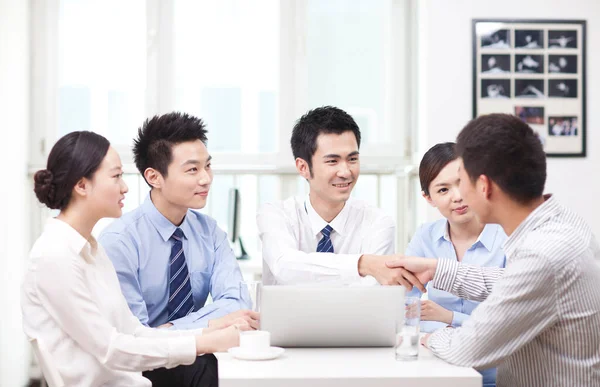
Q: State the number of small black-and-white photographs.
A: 9